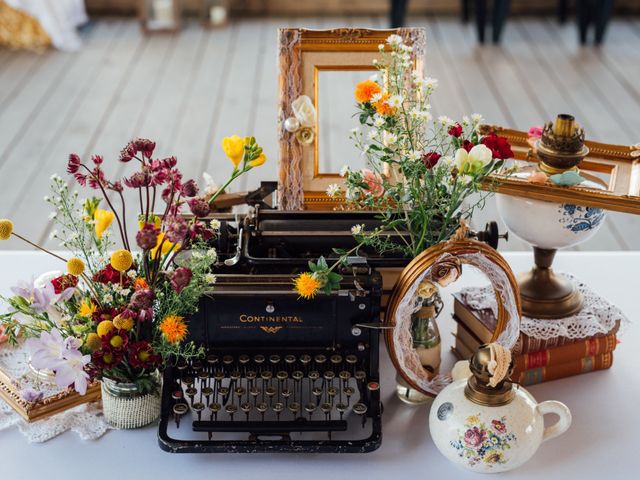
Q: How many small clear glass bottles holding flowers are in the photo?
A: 1